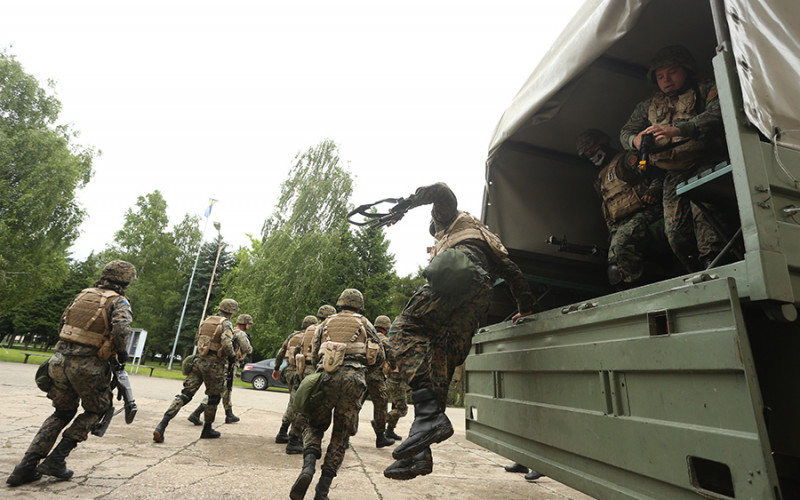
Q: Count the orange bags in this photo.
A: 0